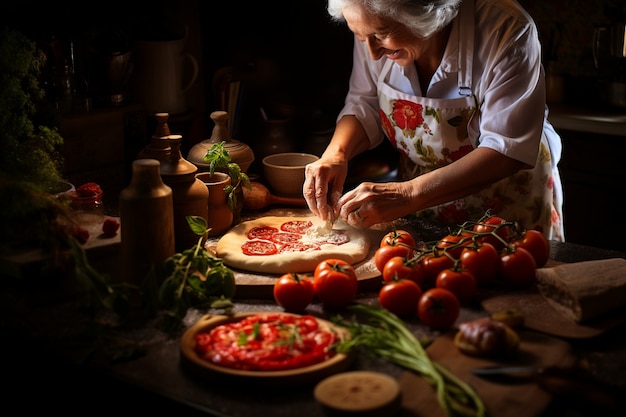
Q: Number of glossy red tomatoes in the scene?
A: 14